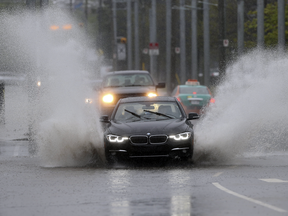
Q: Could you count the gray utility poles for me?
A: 11